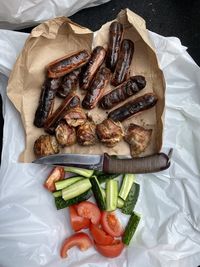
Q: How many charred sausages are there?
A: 10